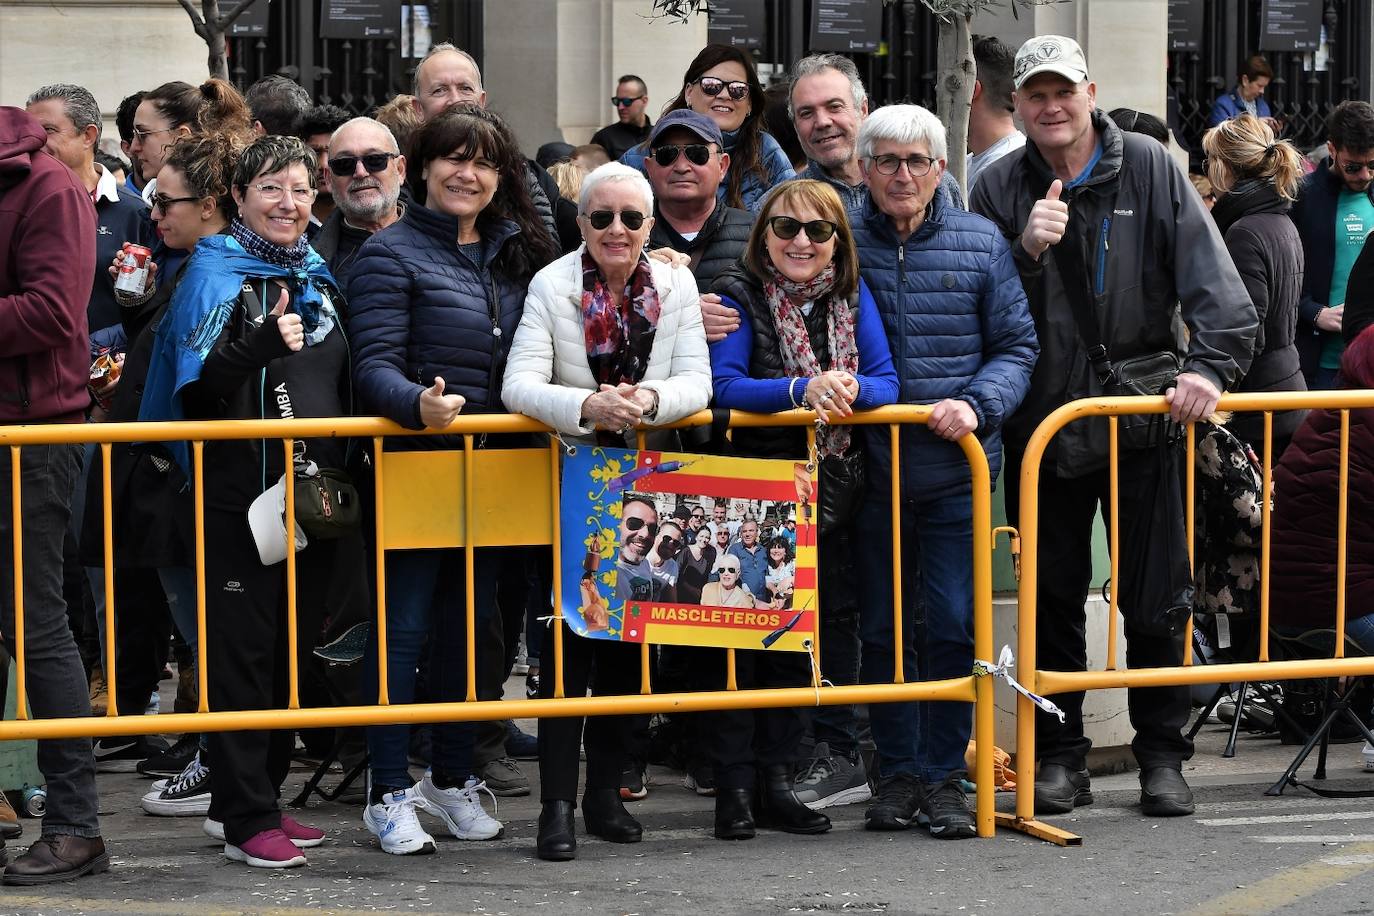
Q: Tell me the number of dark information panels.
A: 6